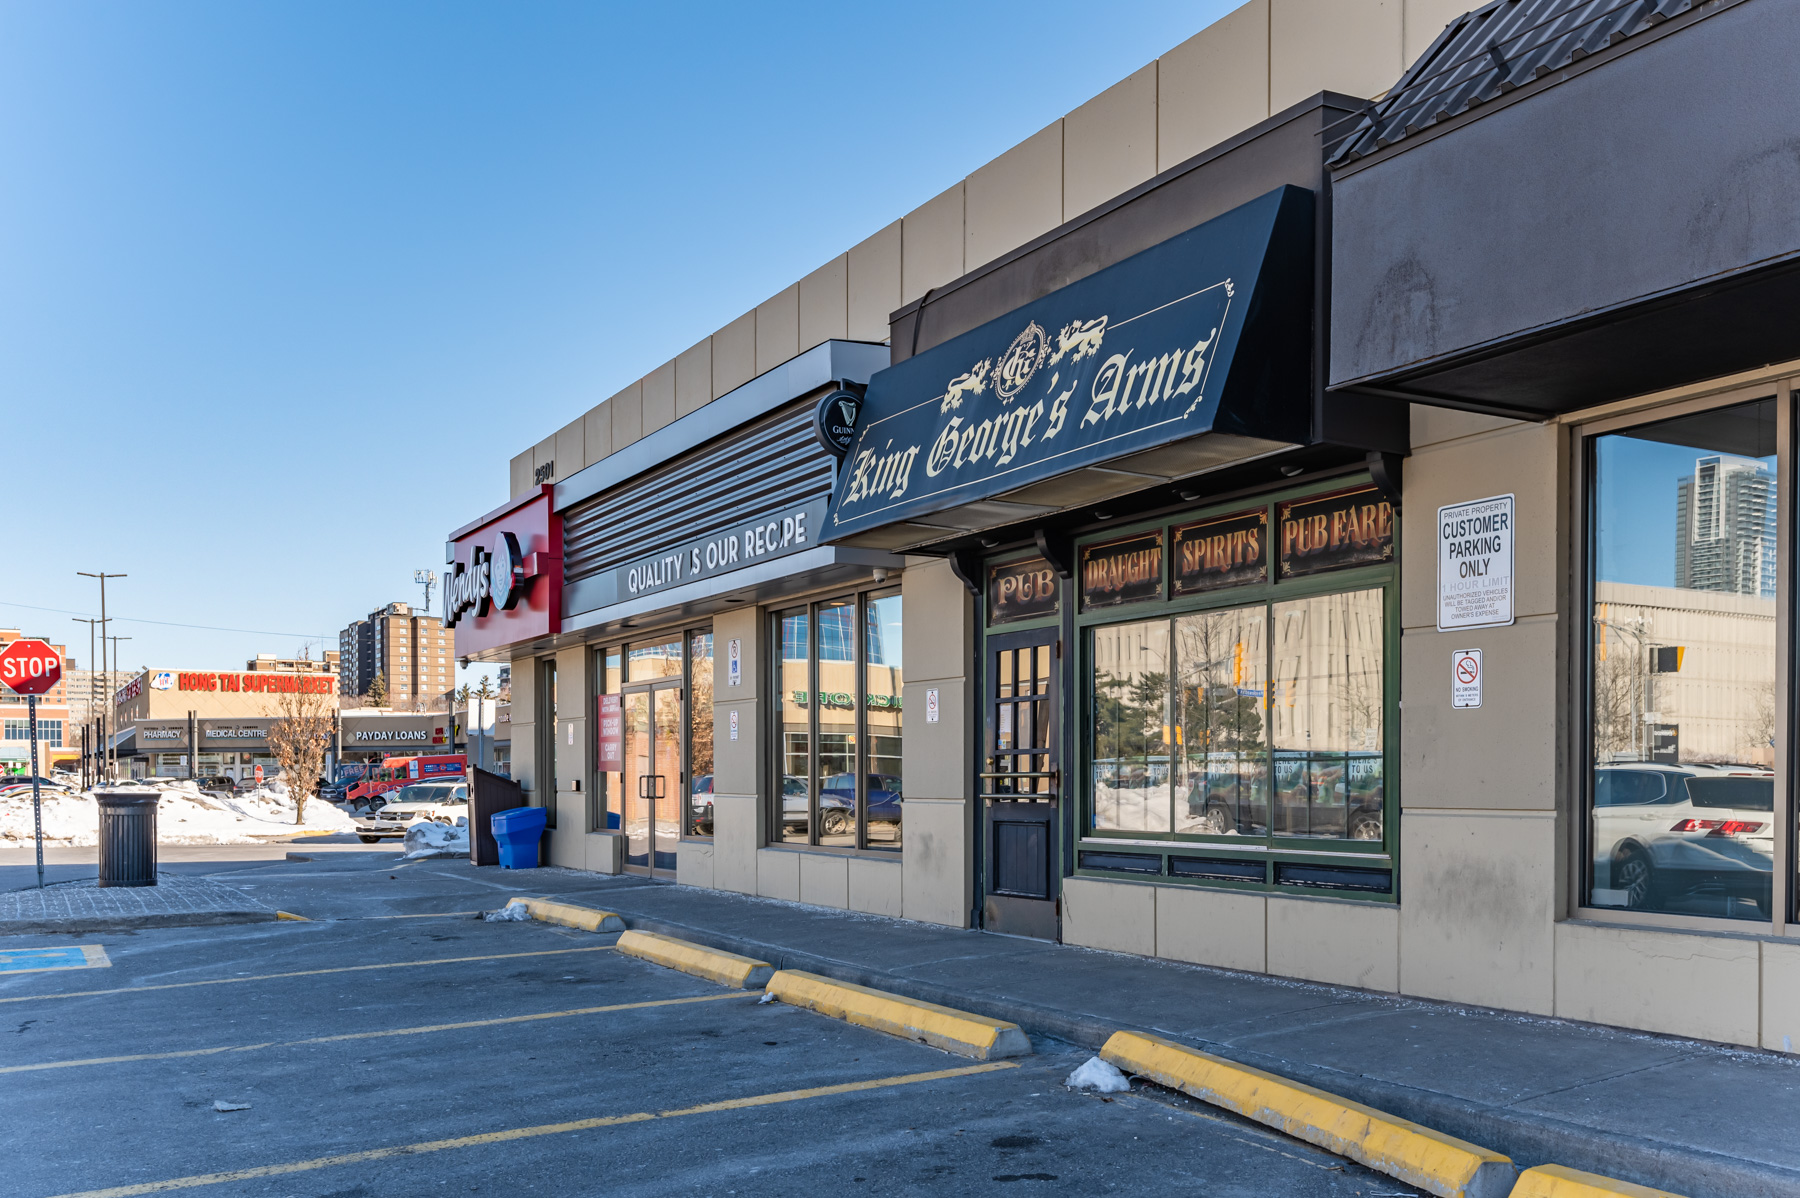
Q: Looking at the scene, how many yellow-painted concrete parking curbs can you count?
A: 5